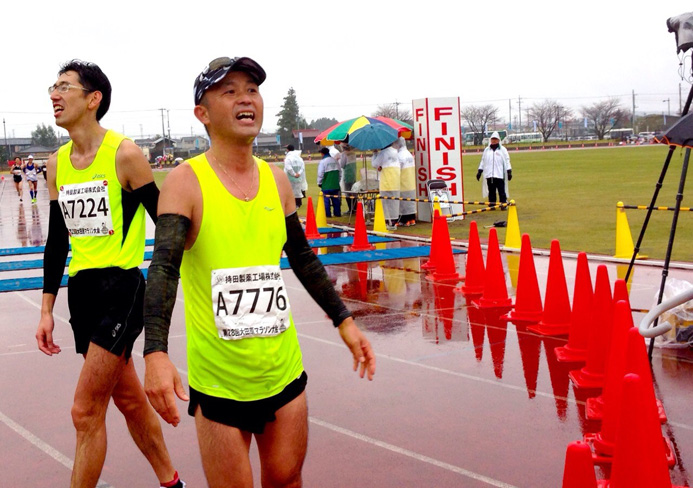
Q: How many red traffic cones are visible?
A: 15